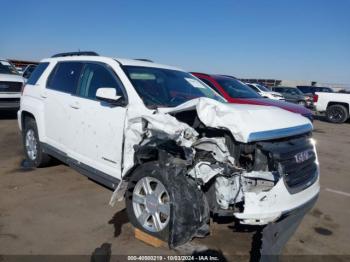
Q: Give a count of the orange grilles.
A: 0